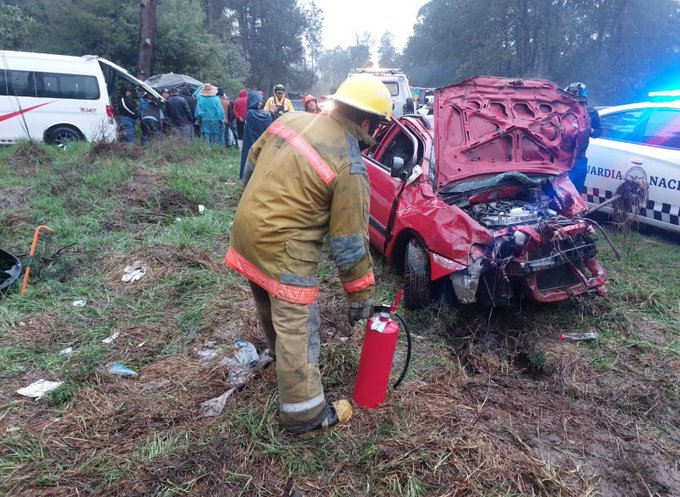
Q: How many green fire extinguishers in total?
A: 0